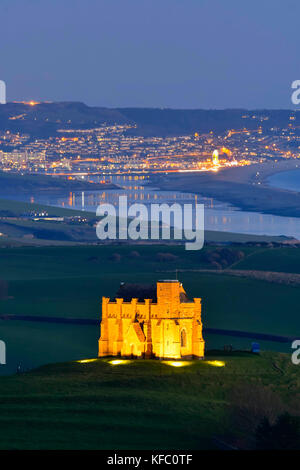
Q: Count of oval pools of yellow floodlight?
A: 4